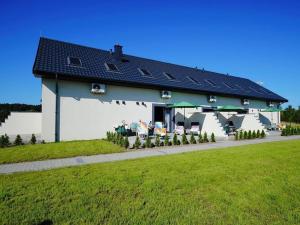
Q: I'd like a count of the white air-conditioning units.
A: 5